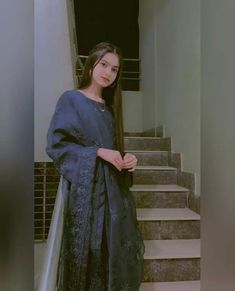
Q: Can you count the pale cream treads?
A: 7